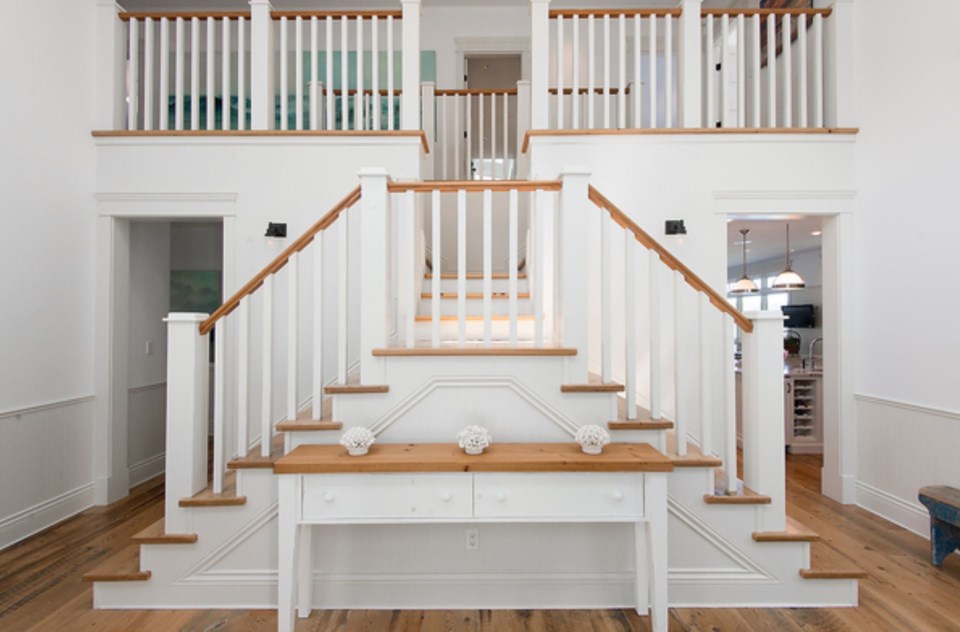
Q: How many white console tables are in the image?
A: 1